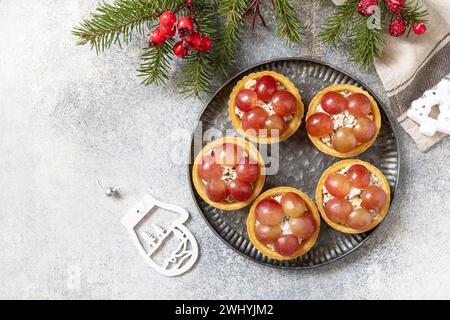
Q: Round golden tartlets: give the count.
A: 5